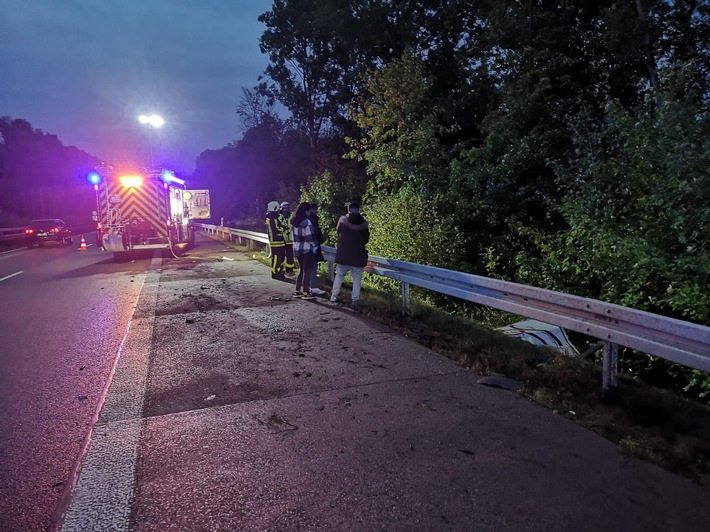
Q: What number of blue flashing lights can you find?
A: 2